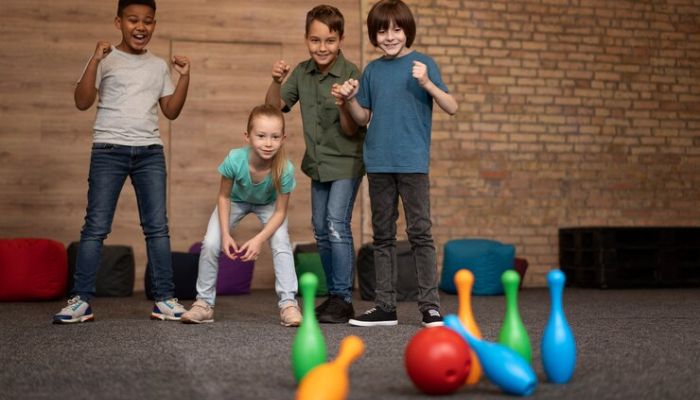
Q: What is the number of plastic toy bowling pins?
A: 6